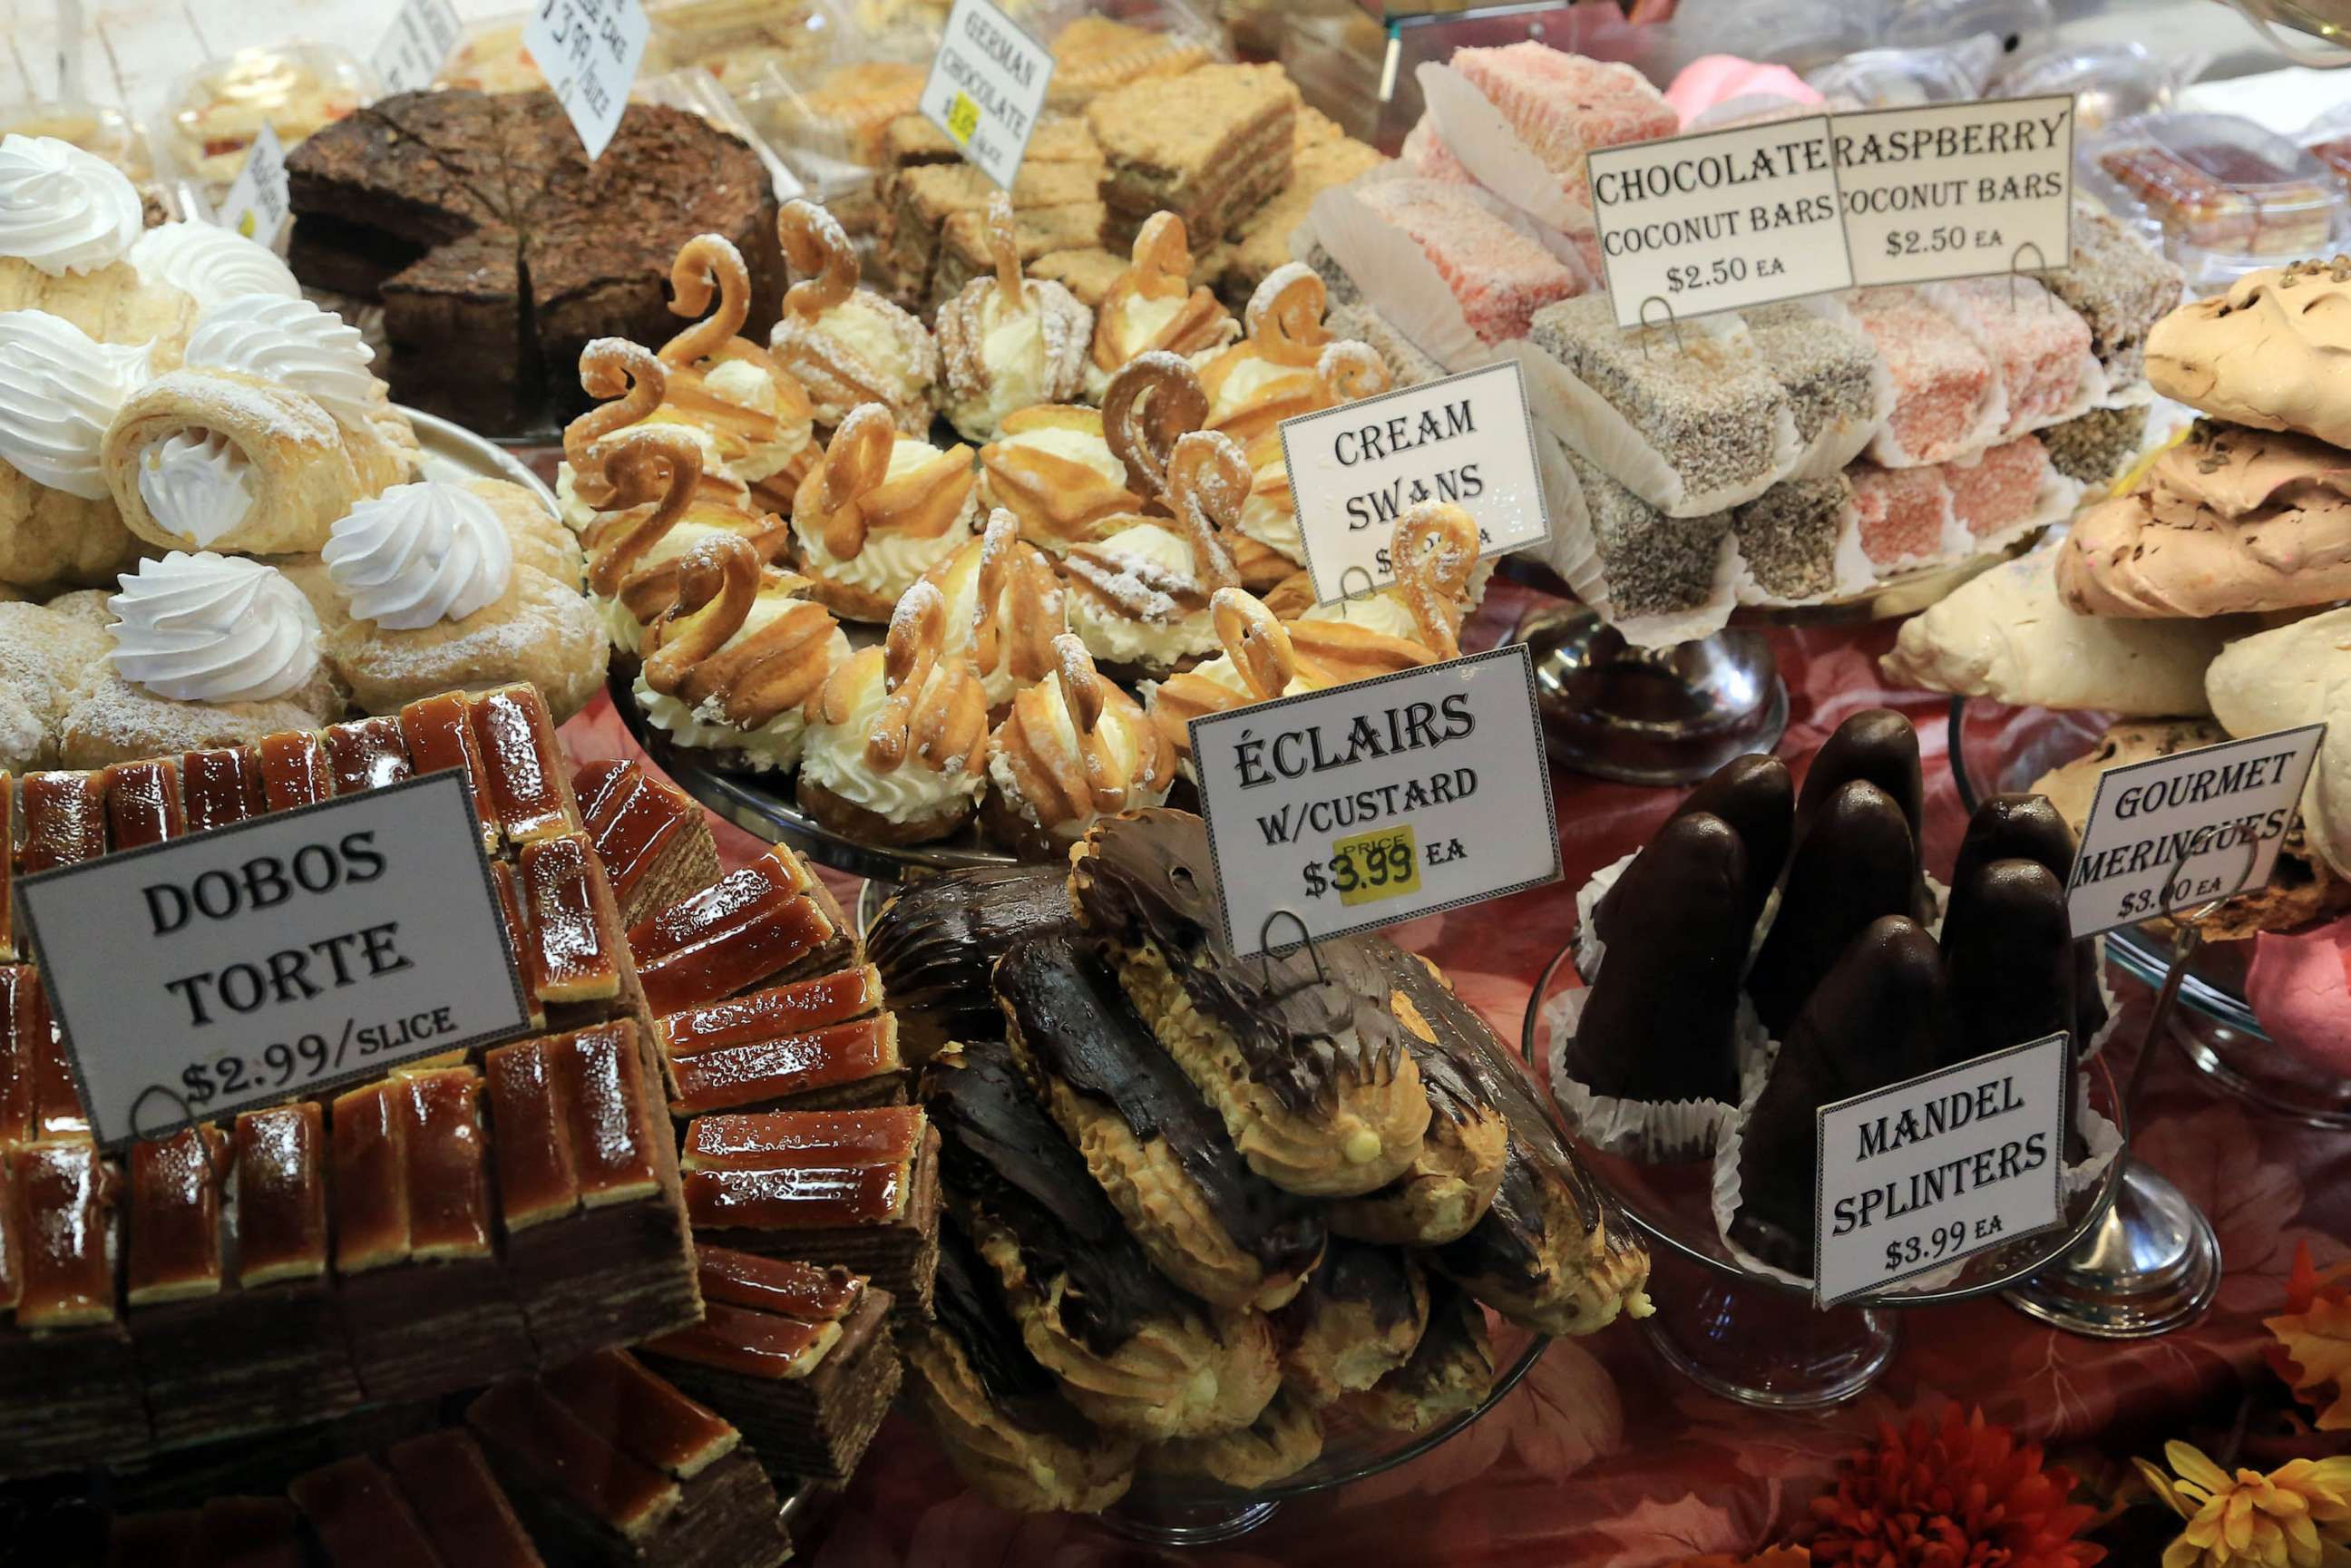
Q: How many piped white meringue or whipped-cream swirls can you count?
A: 7